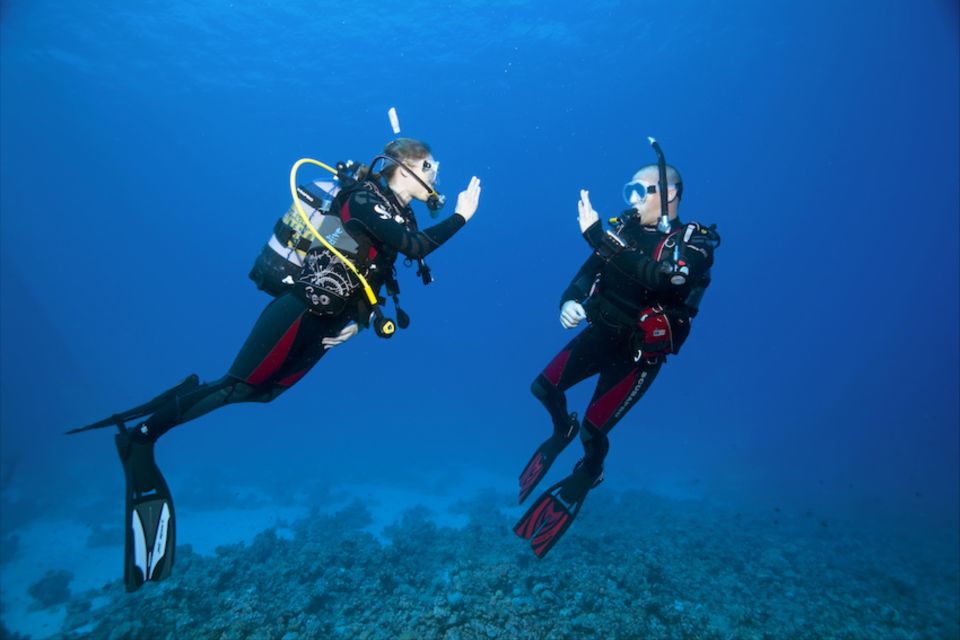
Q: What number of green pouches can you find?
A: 0